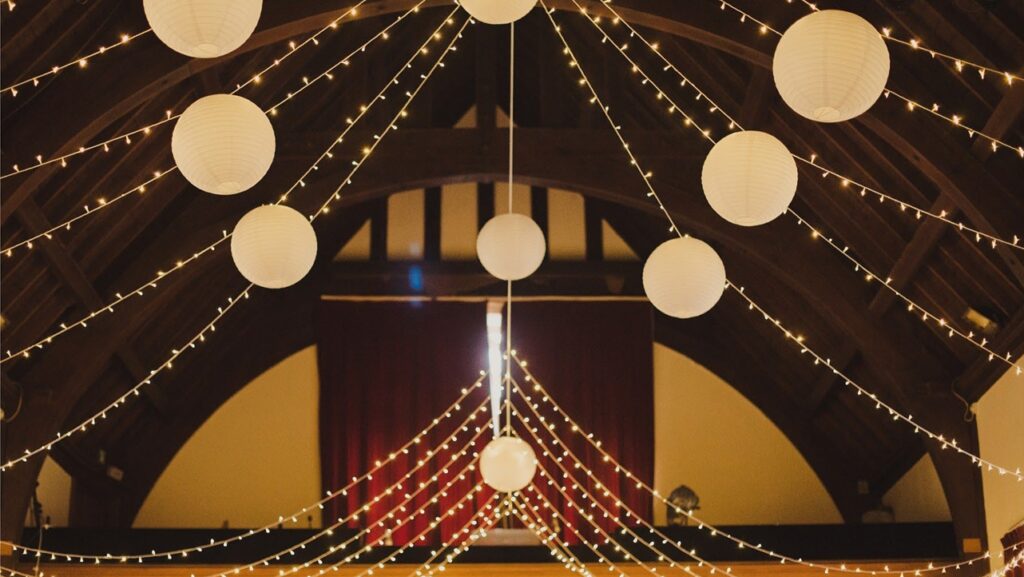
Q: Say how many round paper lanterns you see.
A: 9